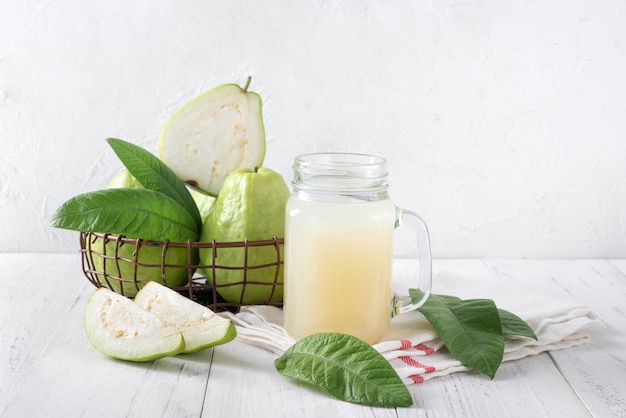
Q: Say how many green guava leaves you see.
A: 5